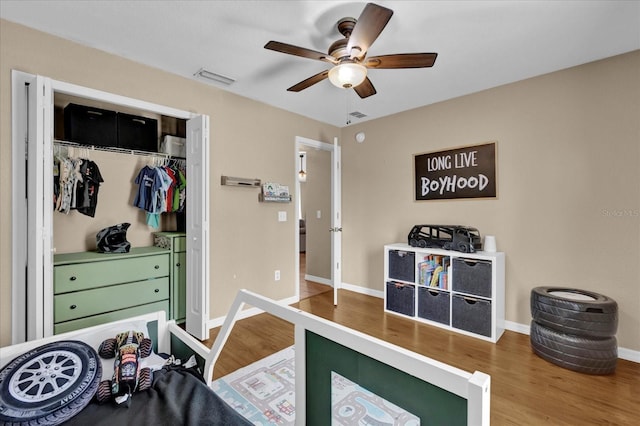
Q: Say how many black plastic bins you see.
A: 2